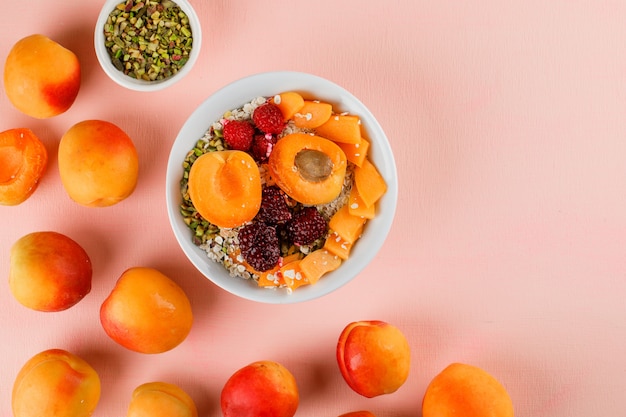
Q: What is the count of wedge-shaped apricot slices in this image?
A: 11